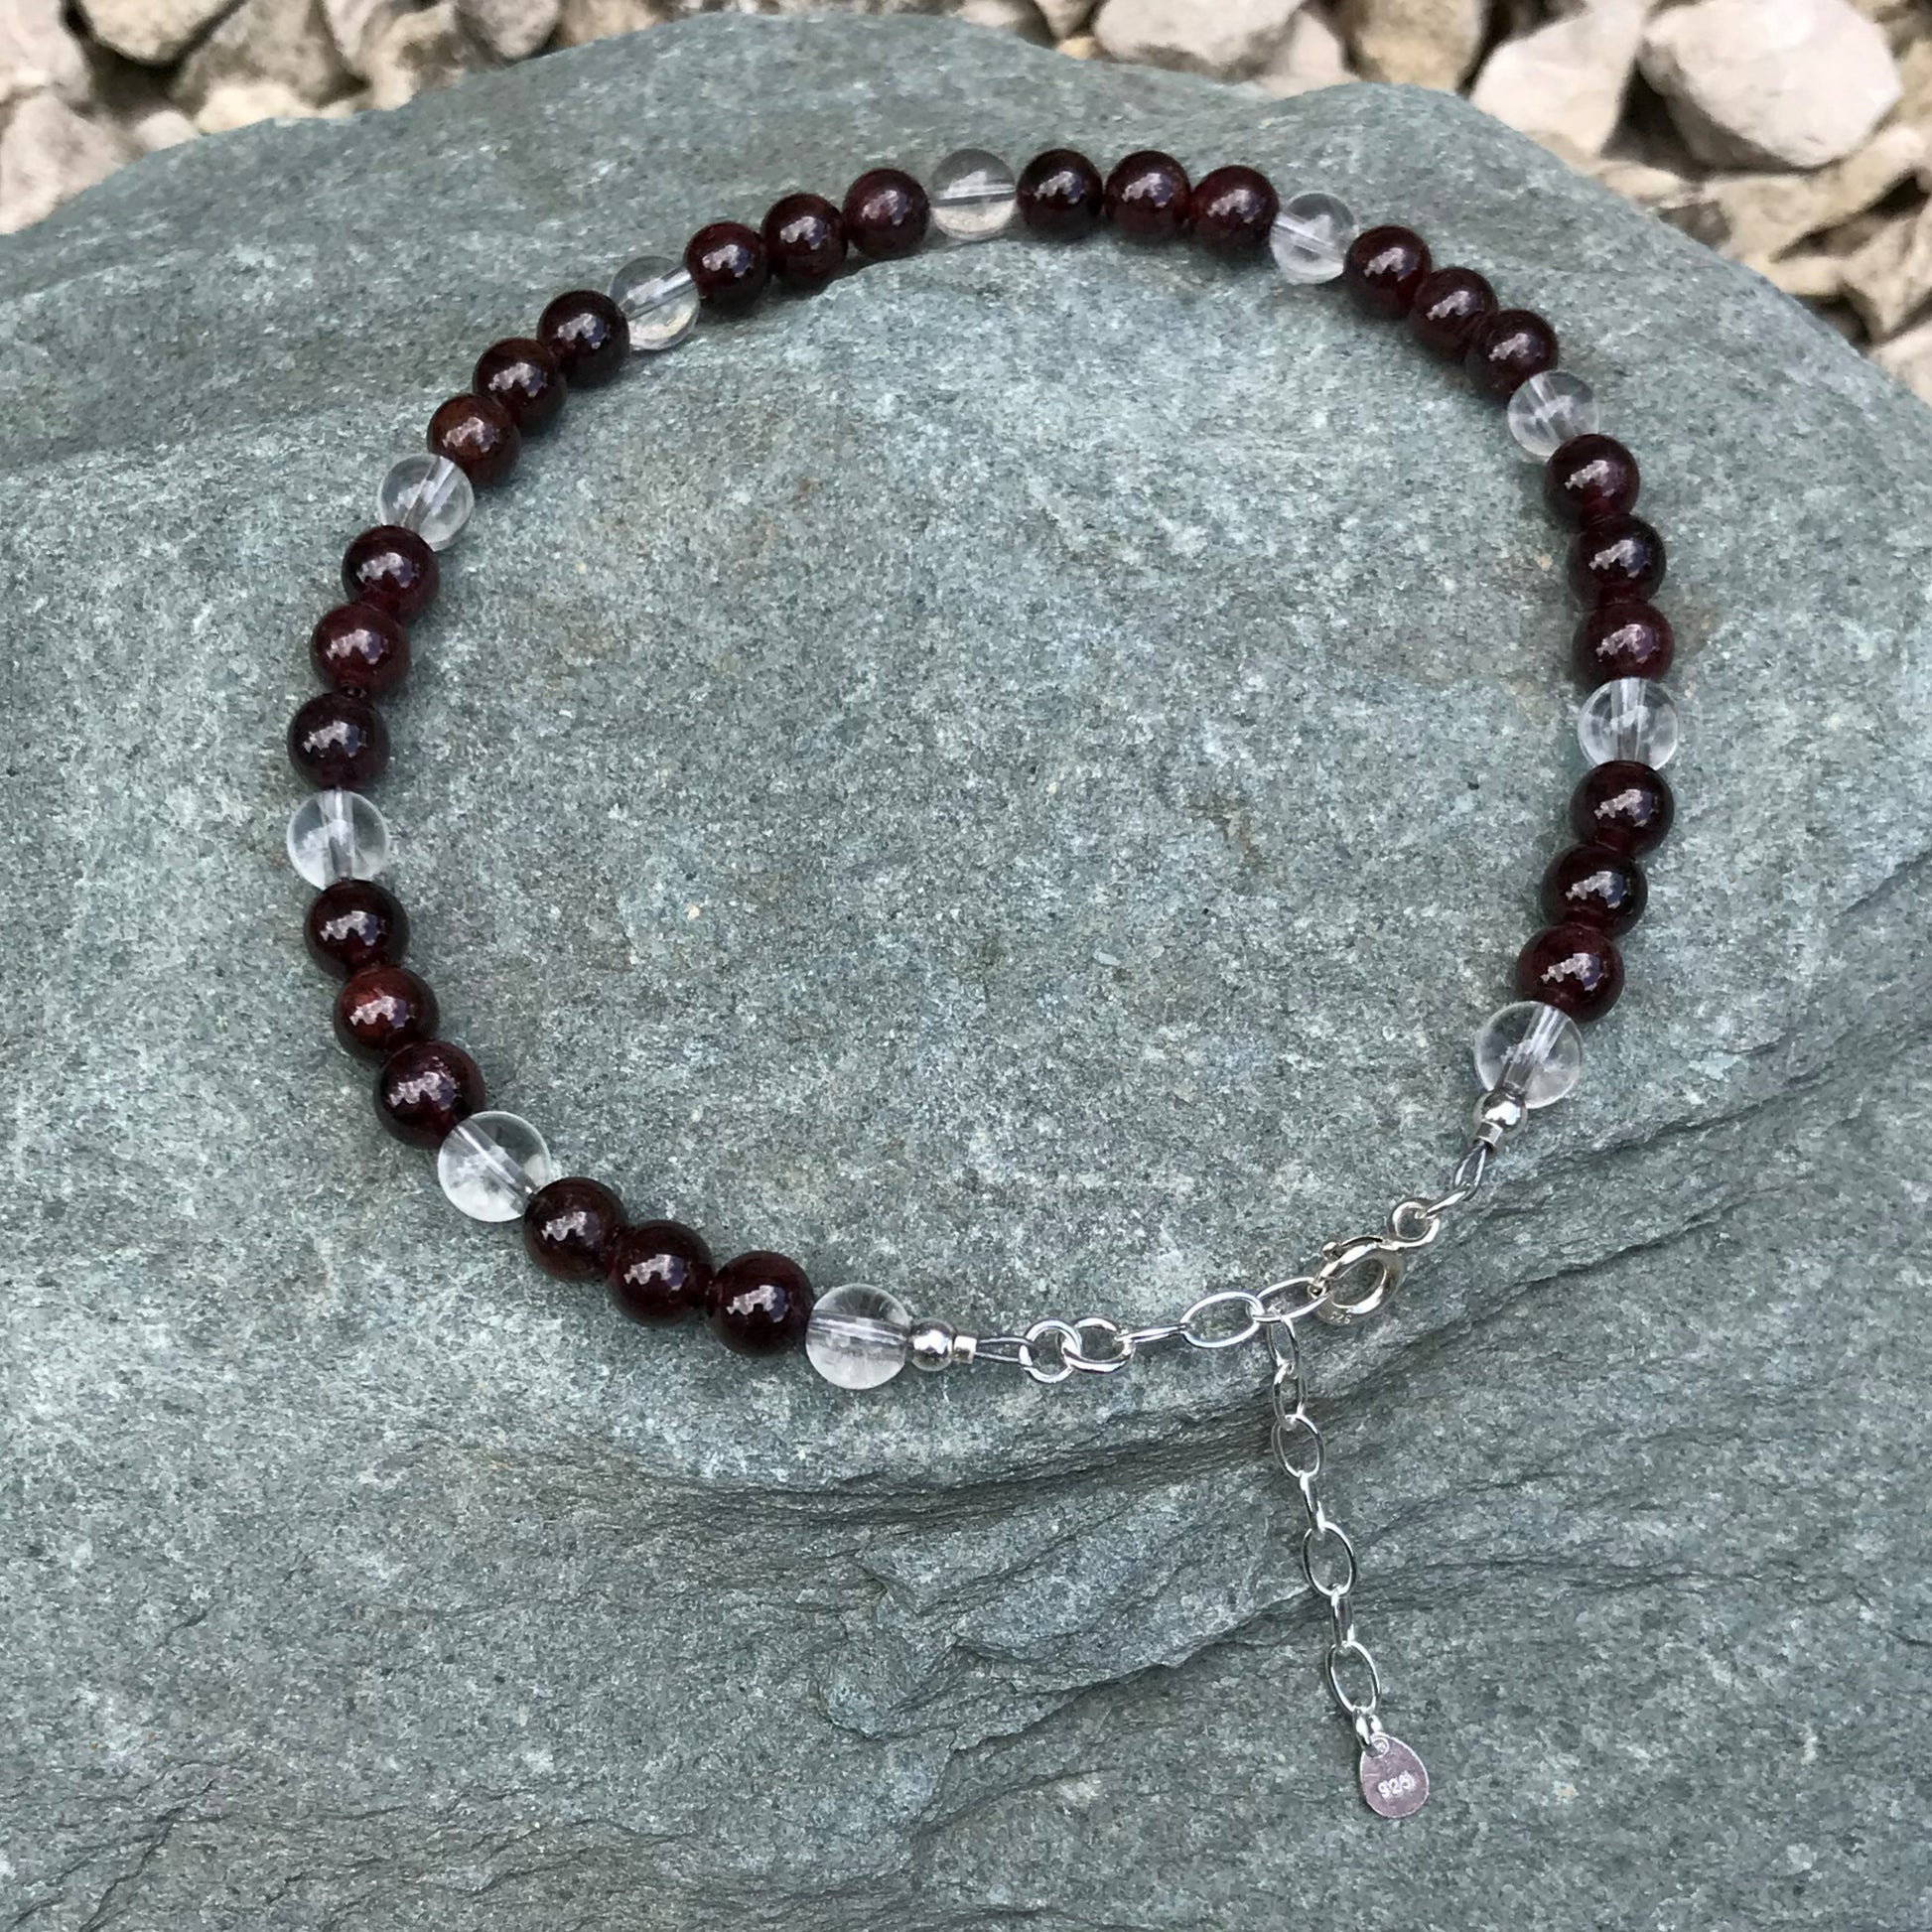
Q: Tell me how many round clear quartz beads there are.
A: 10